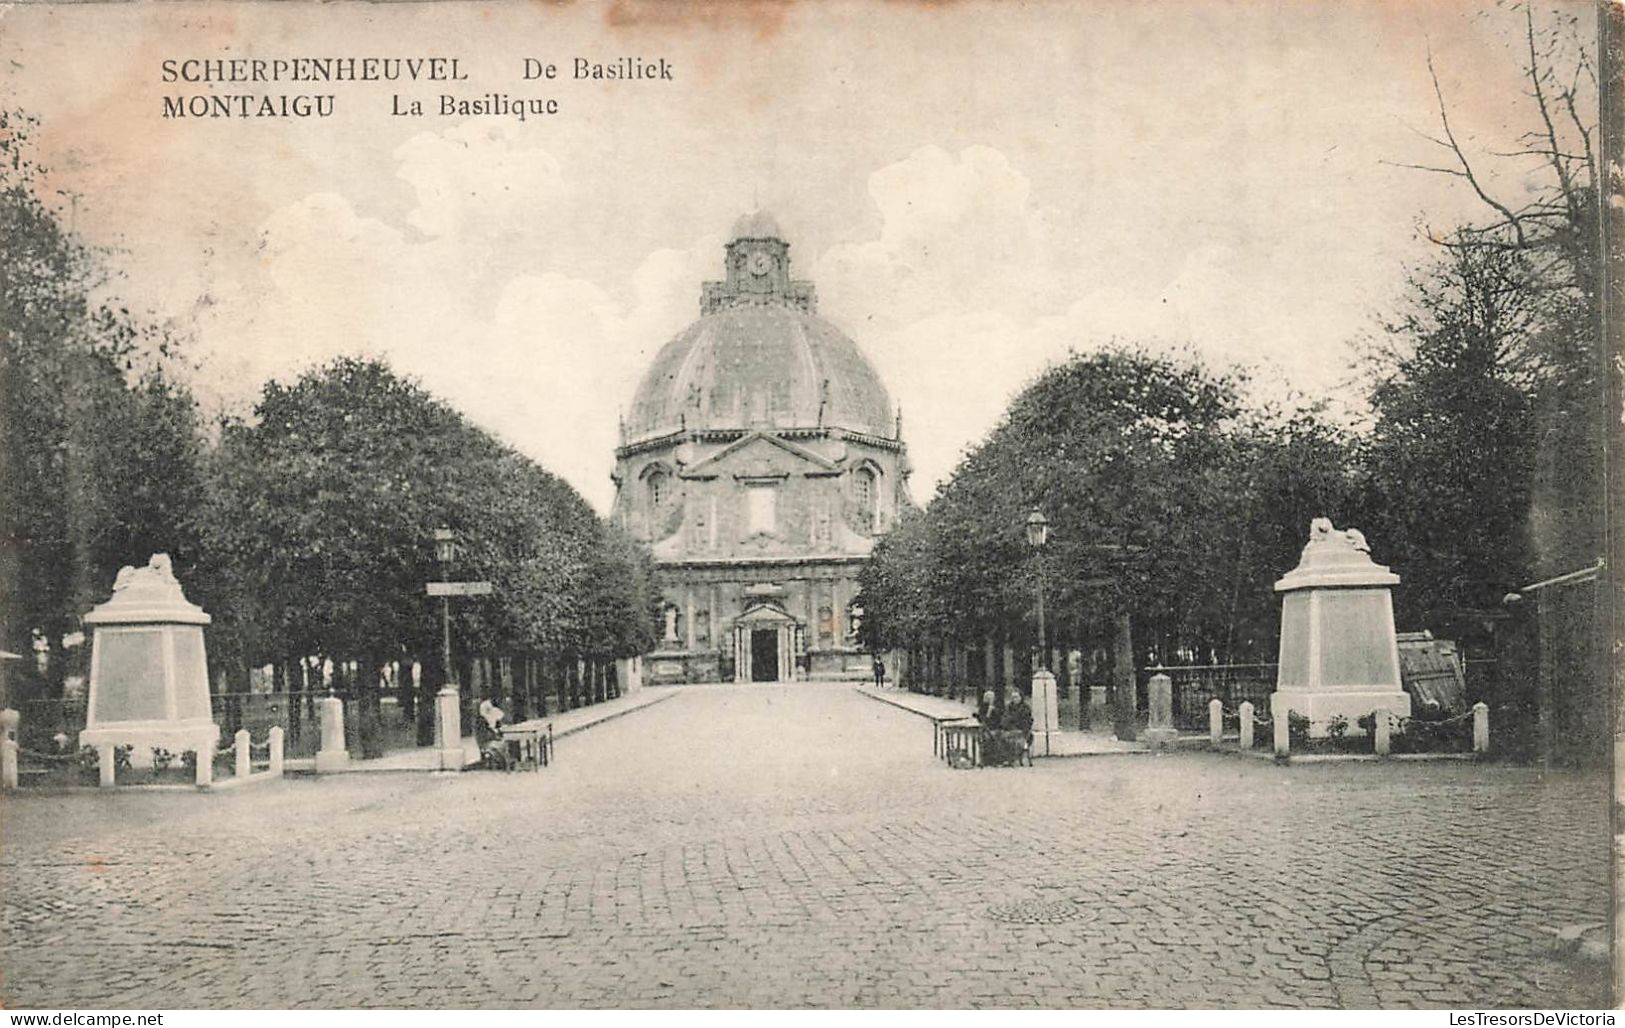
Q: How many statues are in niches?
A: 2